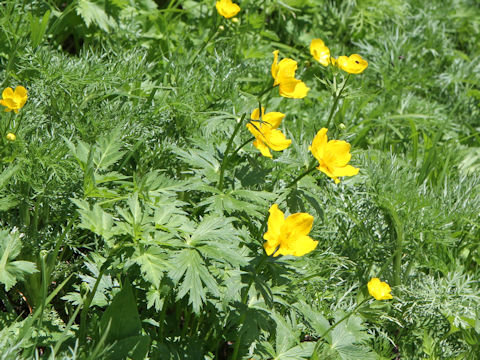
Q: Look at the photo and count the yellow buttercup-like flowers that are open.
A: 9